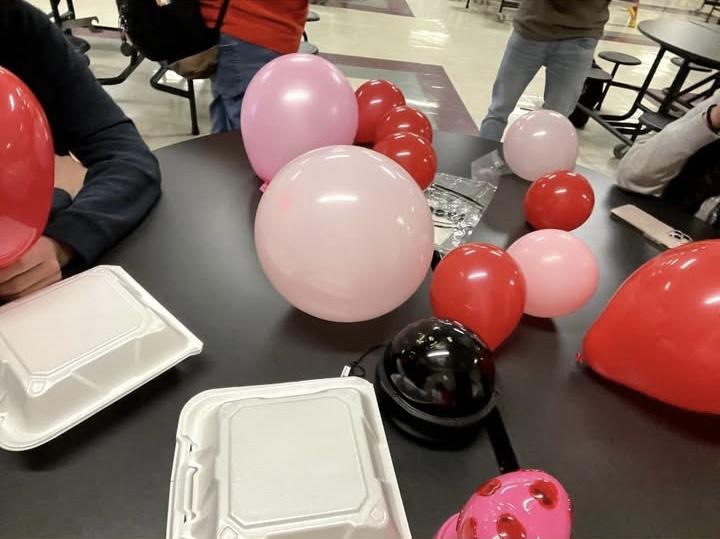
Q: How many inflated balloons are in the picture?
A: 11